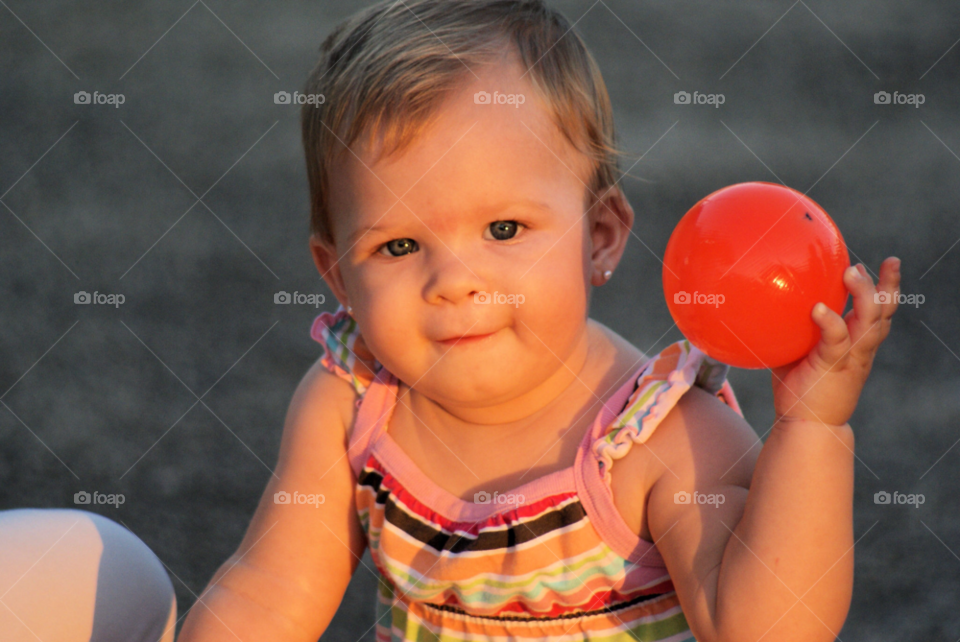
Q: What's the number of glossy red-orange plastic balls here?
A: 1